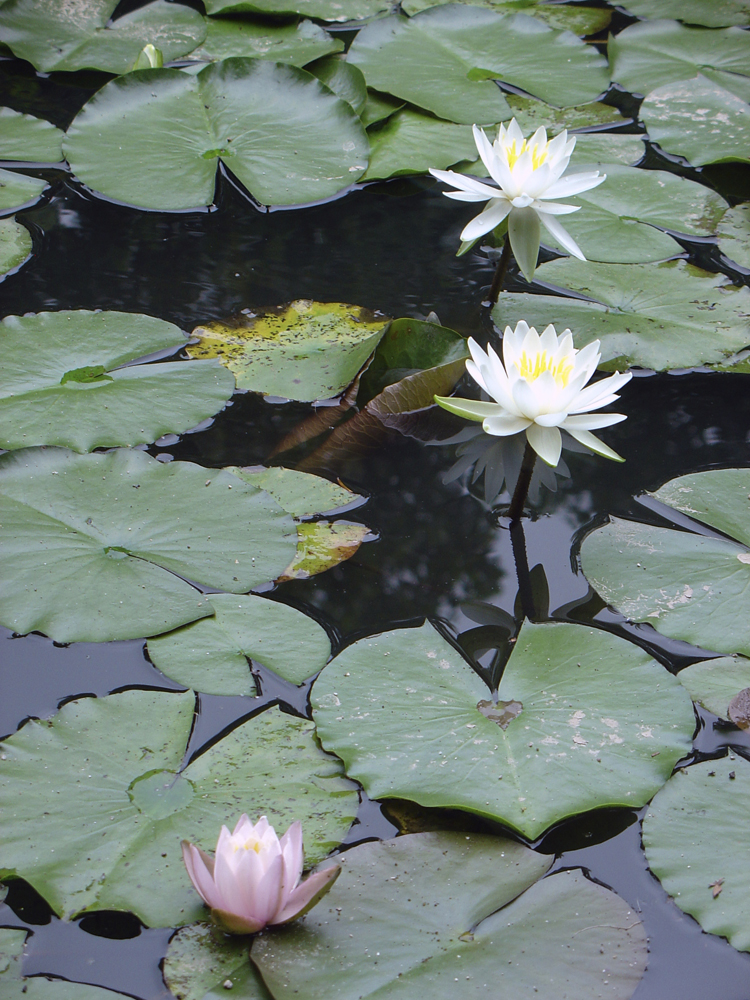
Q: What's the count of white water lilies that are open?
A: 2